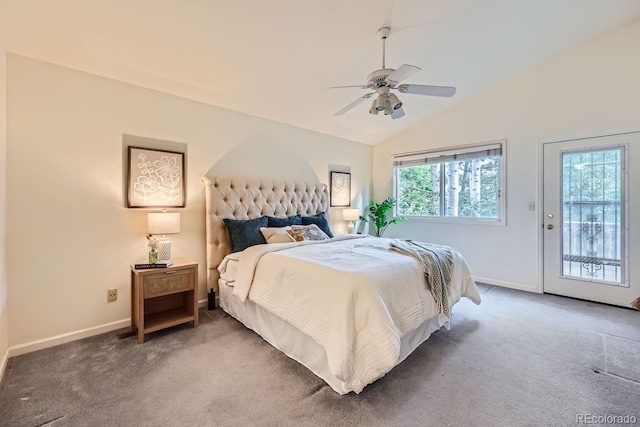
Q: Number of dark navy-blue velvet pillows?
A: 3